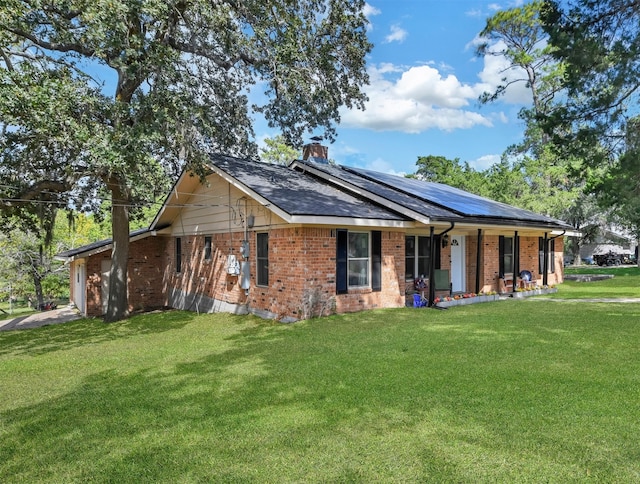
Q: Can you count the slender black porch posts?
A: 4